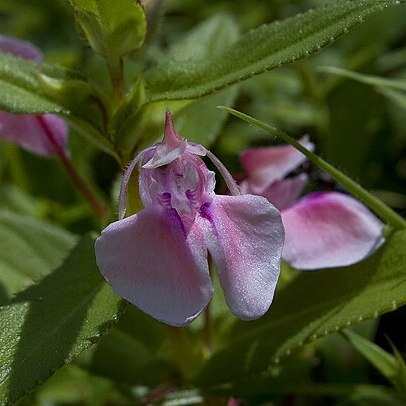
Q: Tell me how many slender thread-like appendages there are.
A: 2